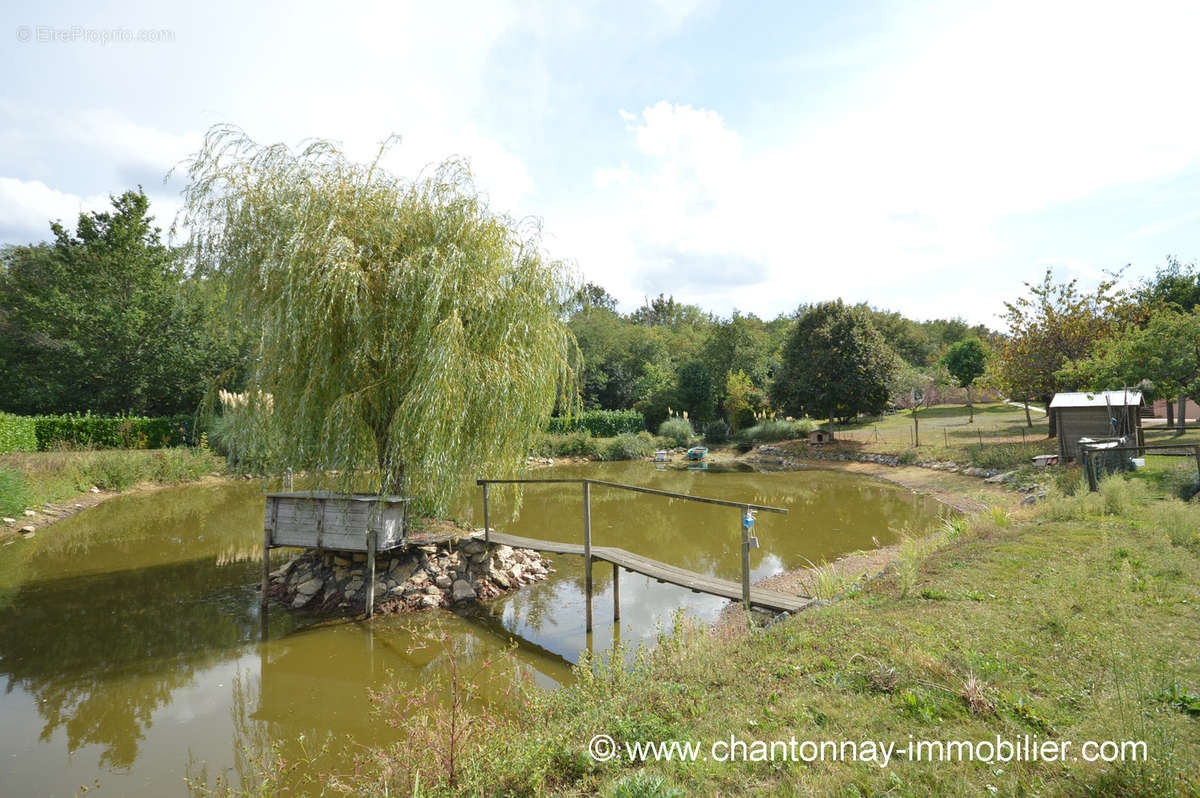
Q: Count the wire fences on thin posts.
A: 1